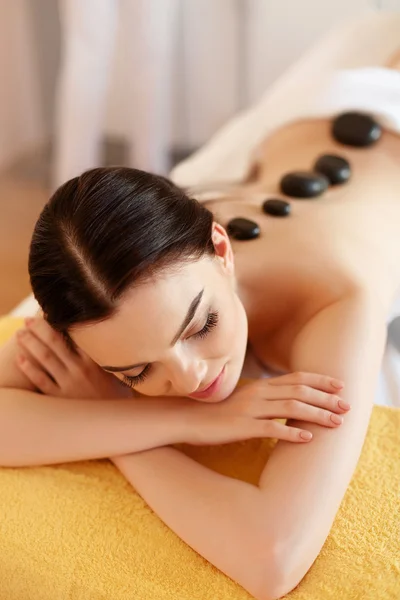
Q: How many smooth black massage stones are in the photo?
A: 5